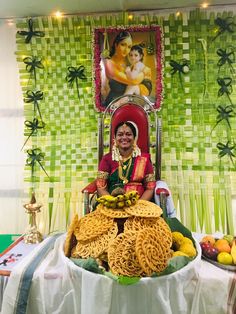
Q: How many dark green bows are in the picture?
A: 12